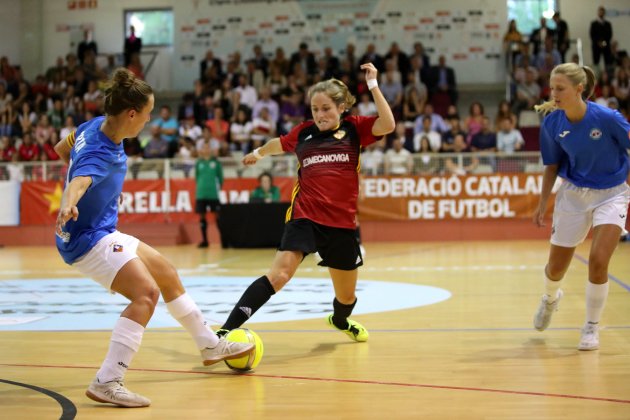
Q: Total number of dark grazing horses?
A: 0